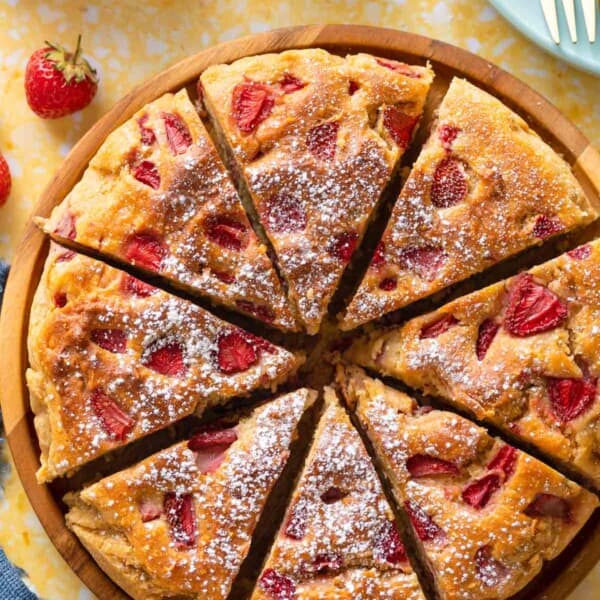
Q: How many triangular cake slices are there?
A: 8